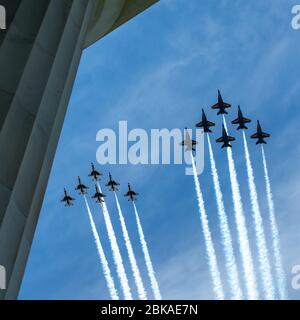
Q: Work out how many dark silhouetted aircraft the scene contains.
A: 12